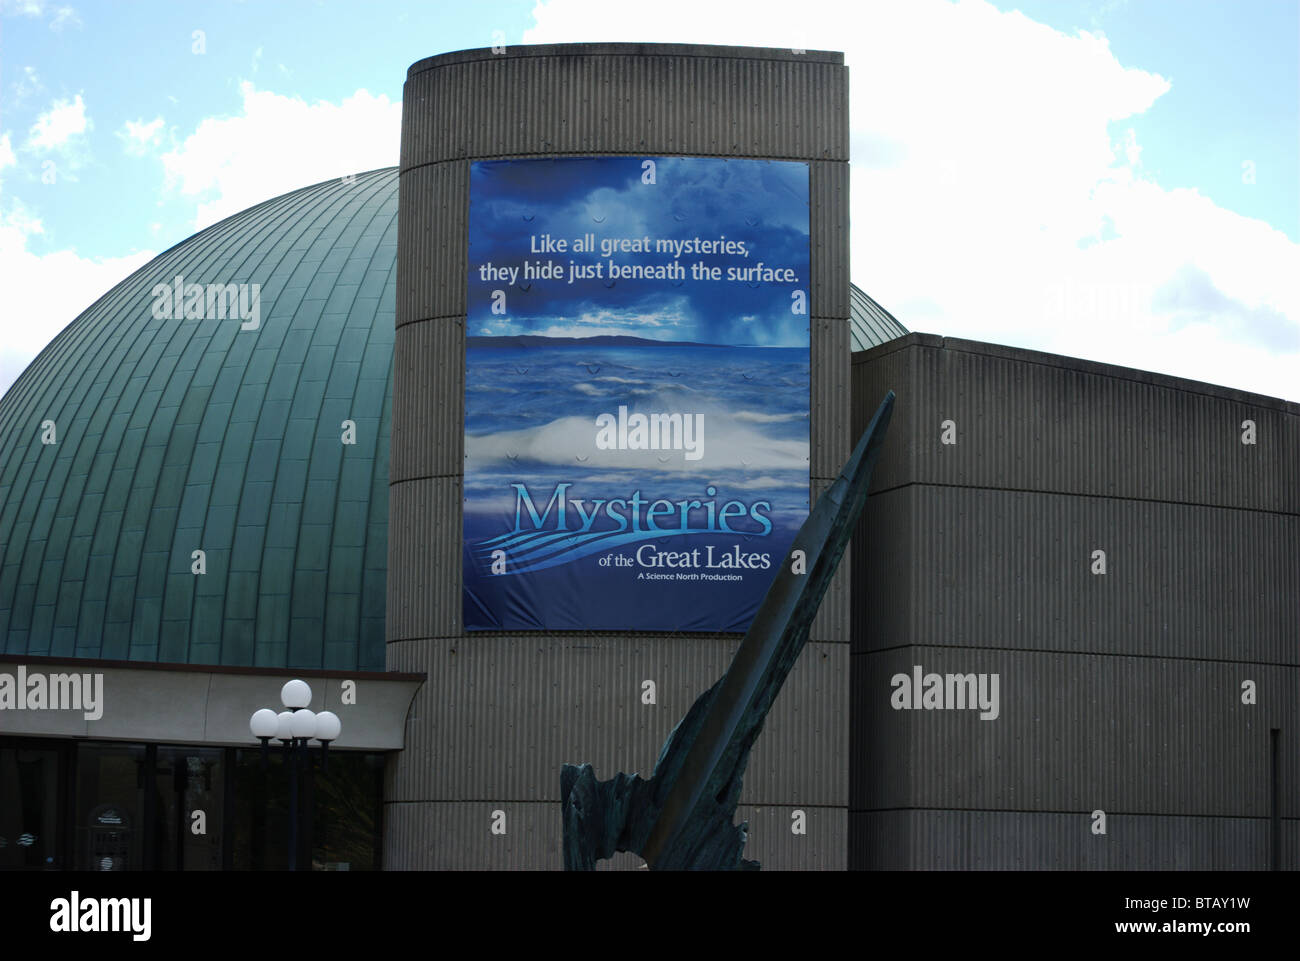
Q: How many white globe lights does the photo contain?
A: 5